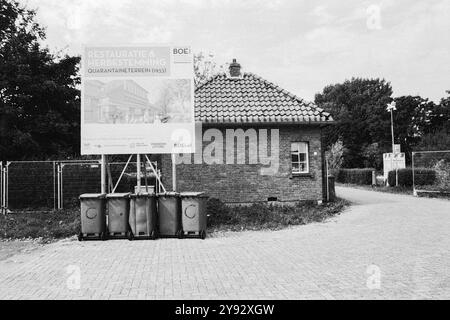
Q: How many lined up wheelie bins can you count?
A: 5